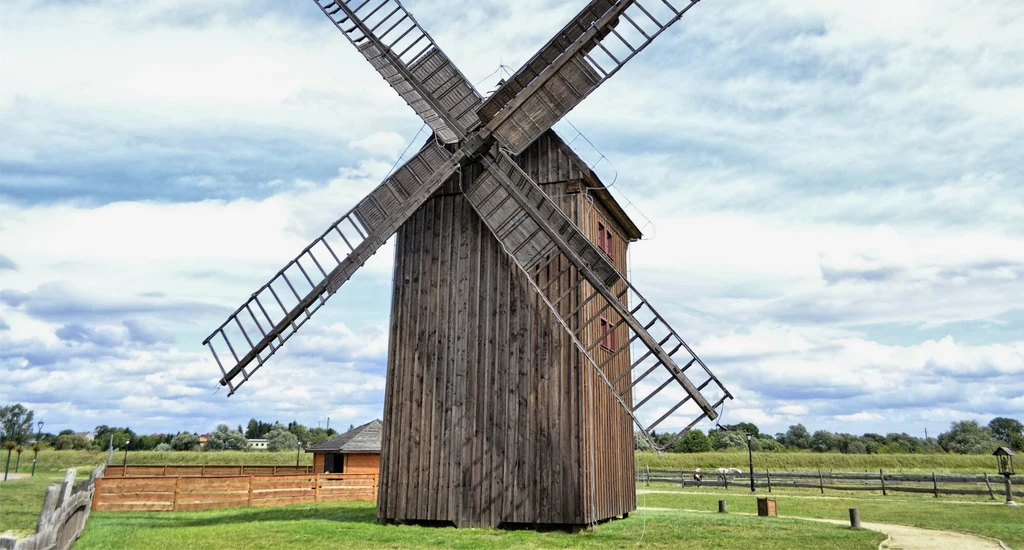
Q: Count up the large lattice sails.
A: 4